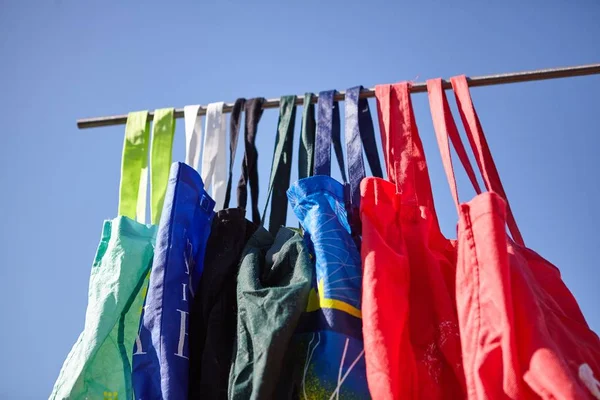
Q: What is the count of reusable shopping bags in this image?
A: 7